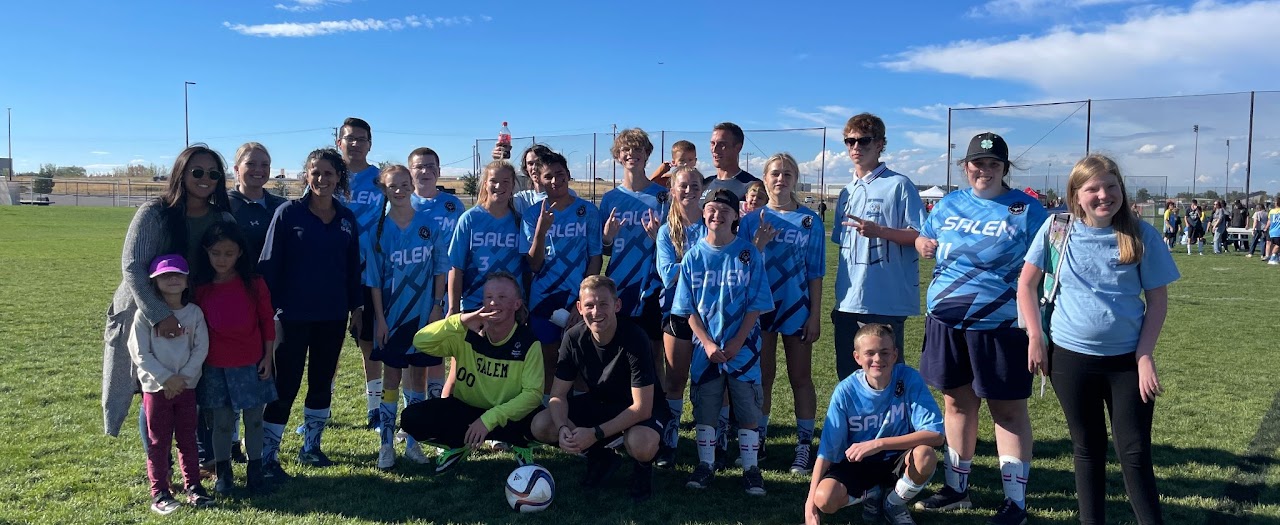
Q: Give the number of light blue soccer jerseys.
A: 11